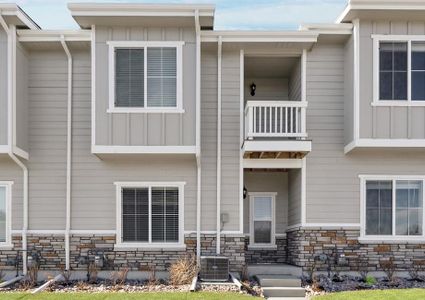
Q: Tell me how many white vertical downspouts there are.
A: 4